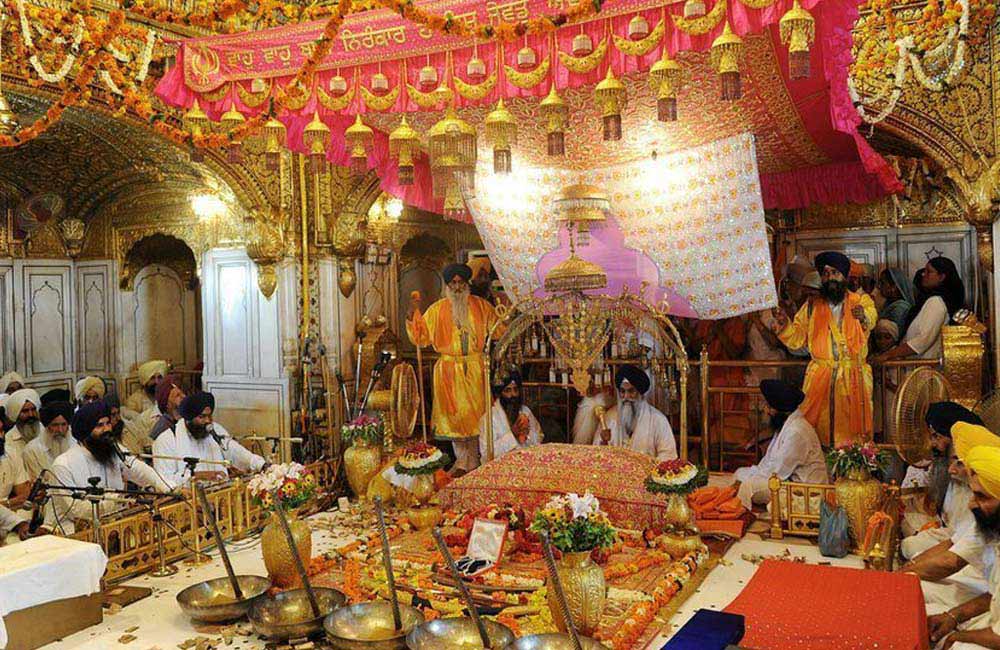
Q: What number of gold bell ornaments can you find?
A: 13